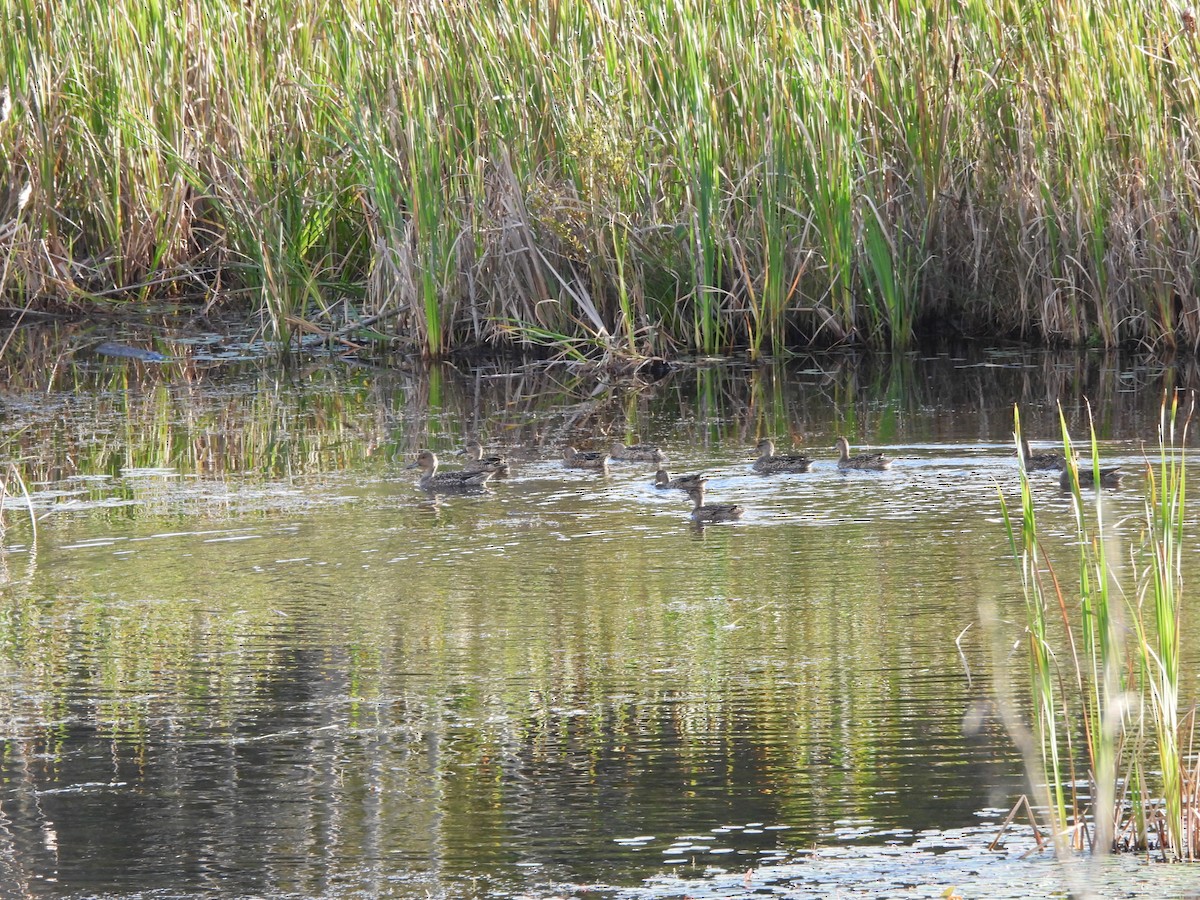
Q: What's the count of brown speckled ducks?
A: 10